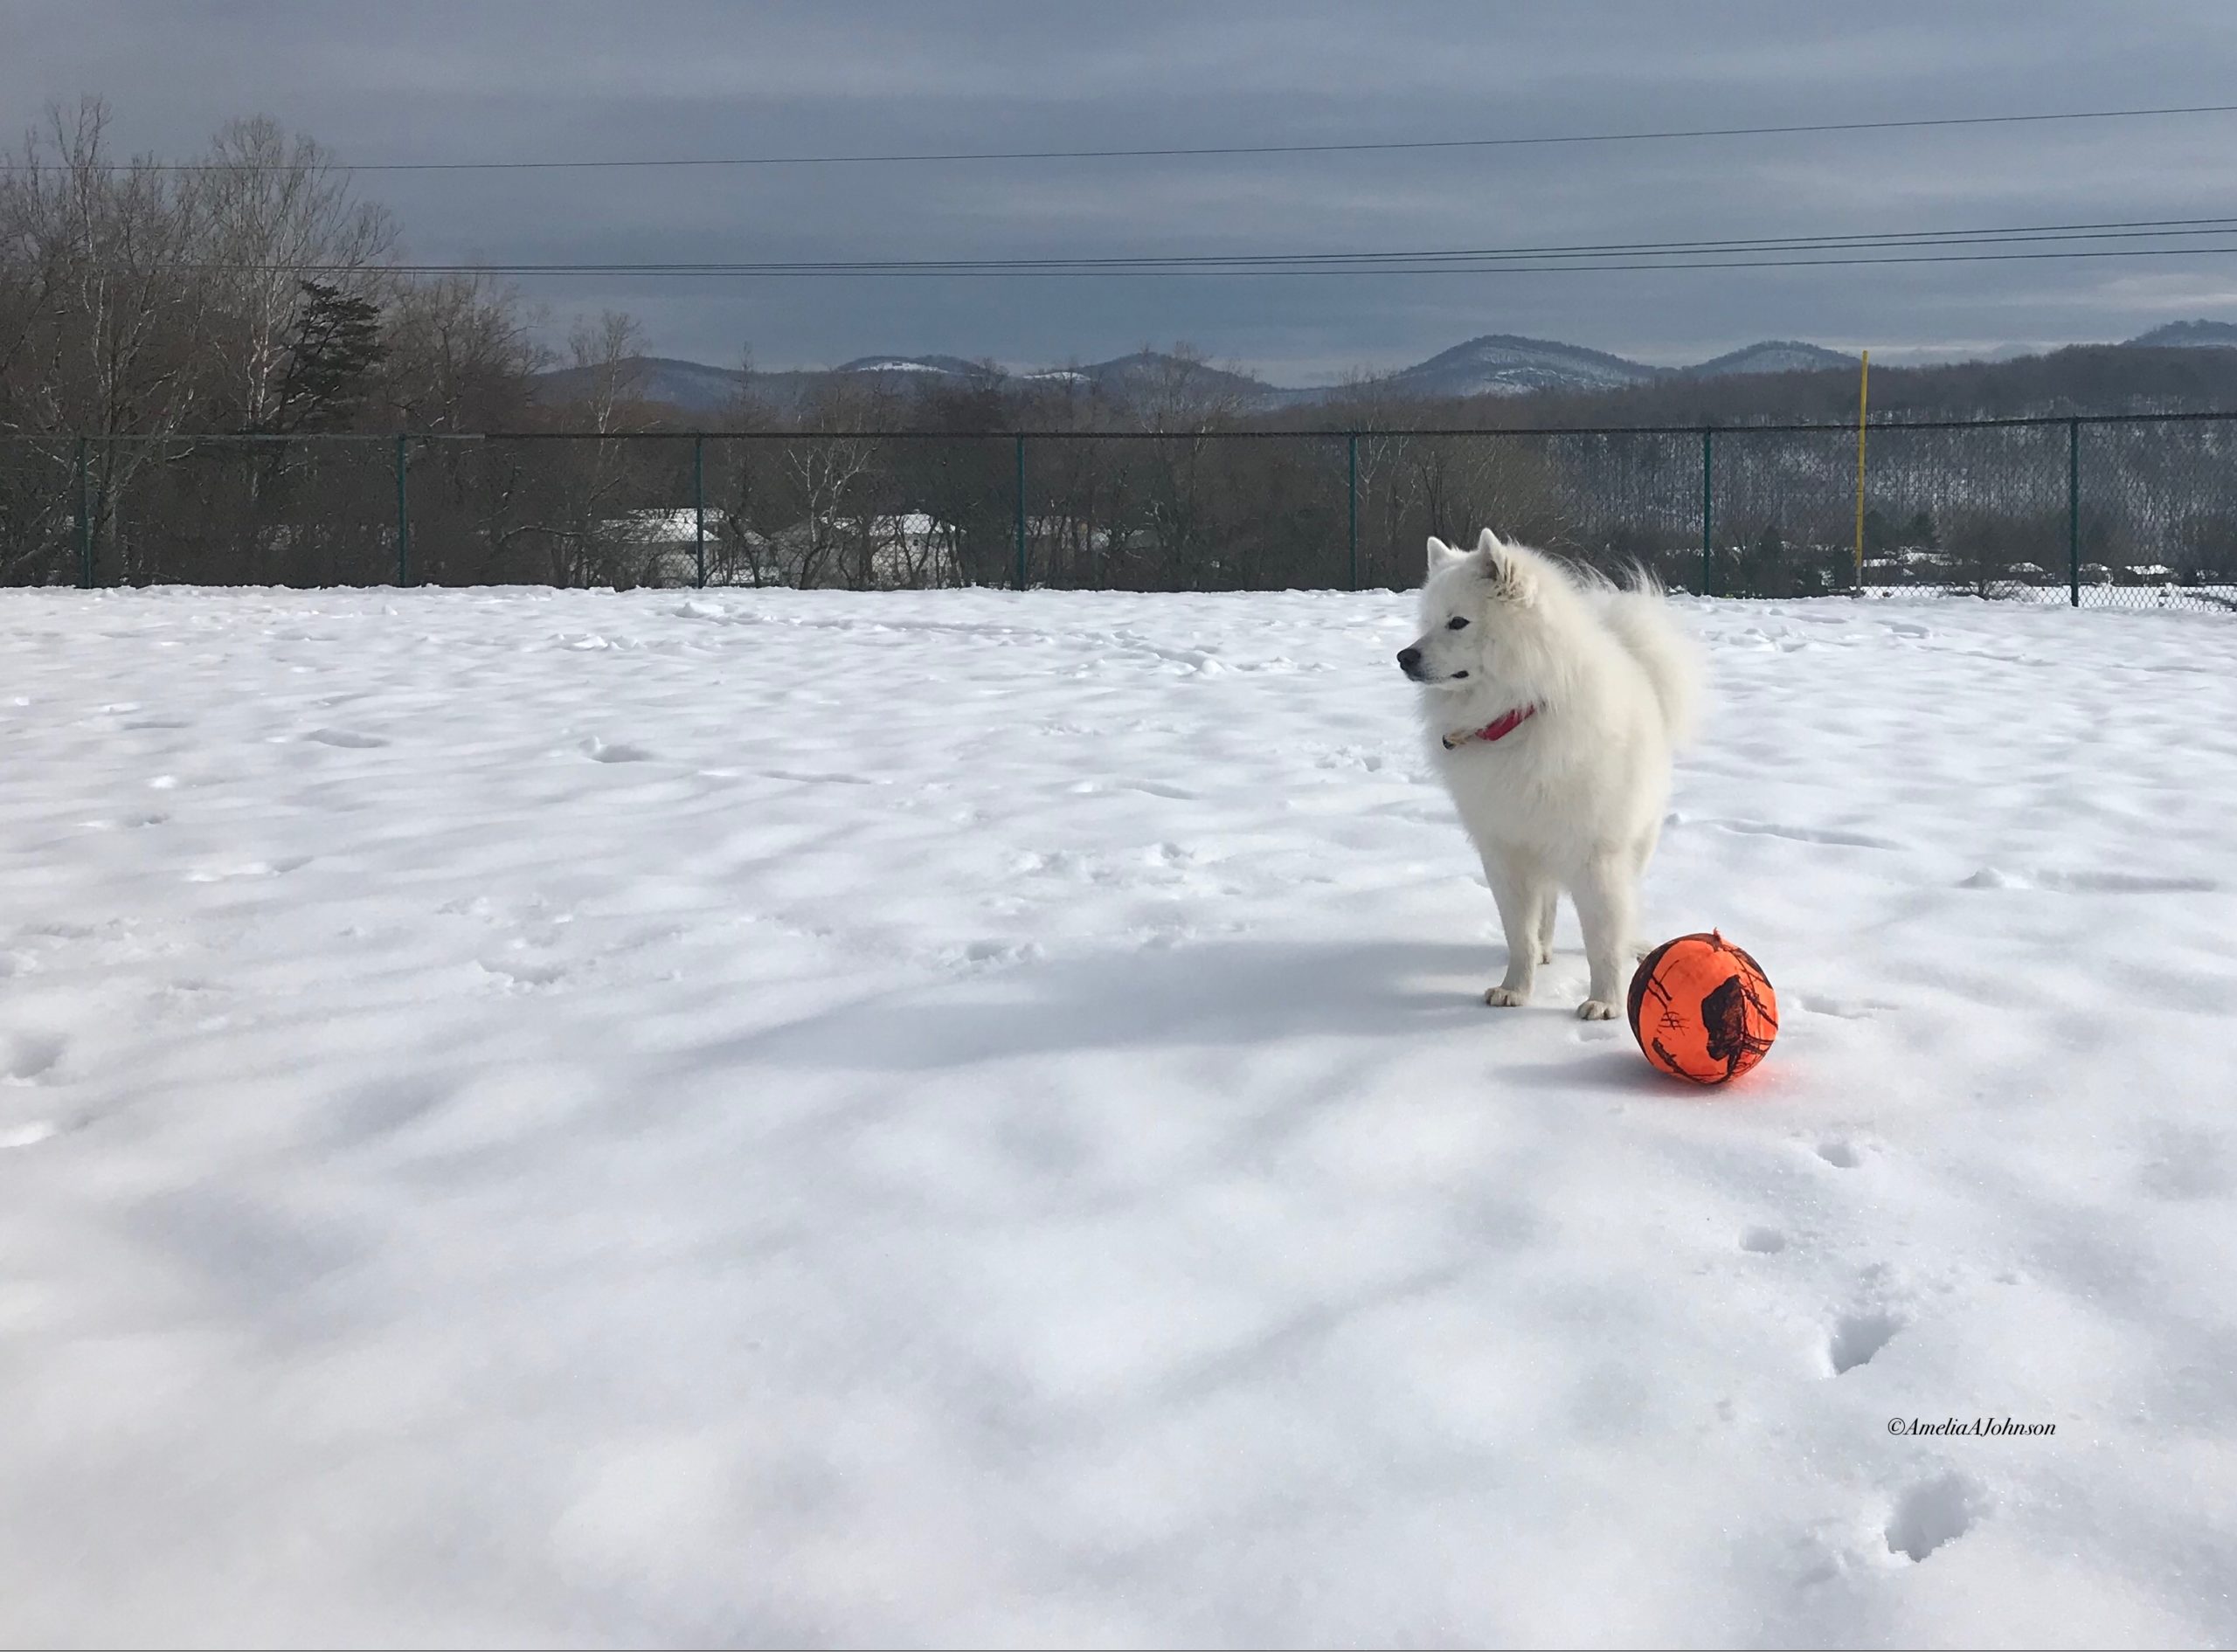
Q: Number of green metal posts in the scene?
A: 7